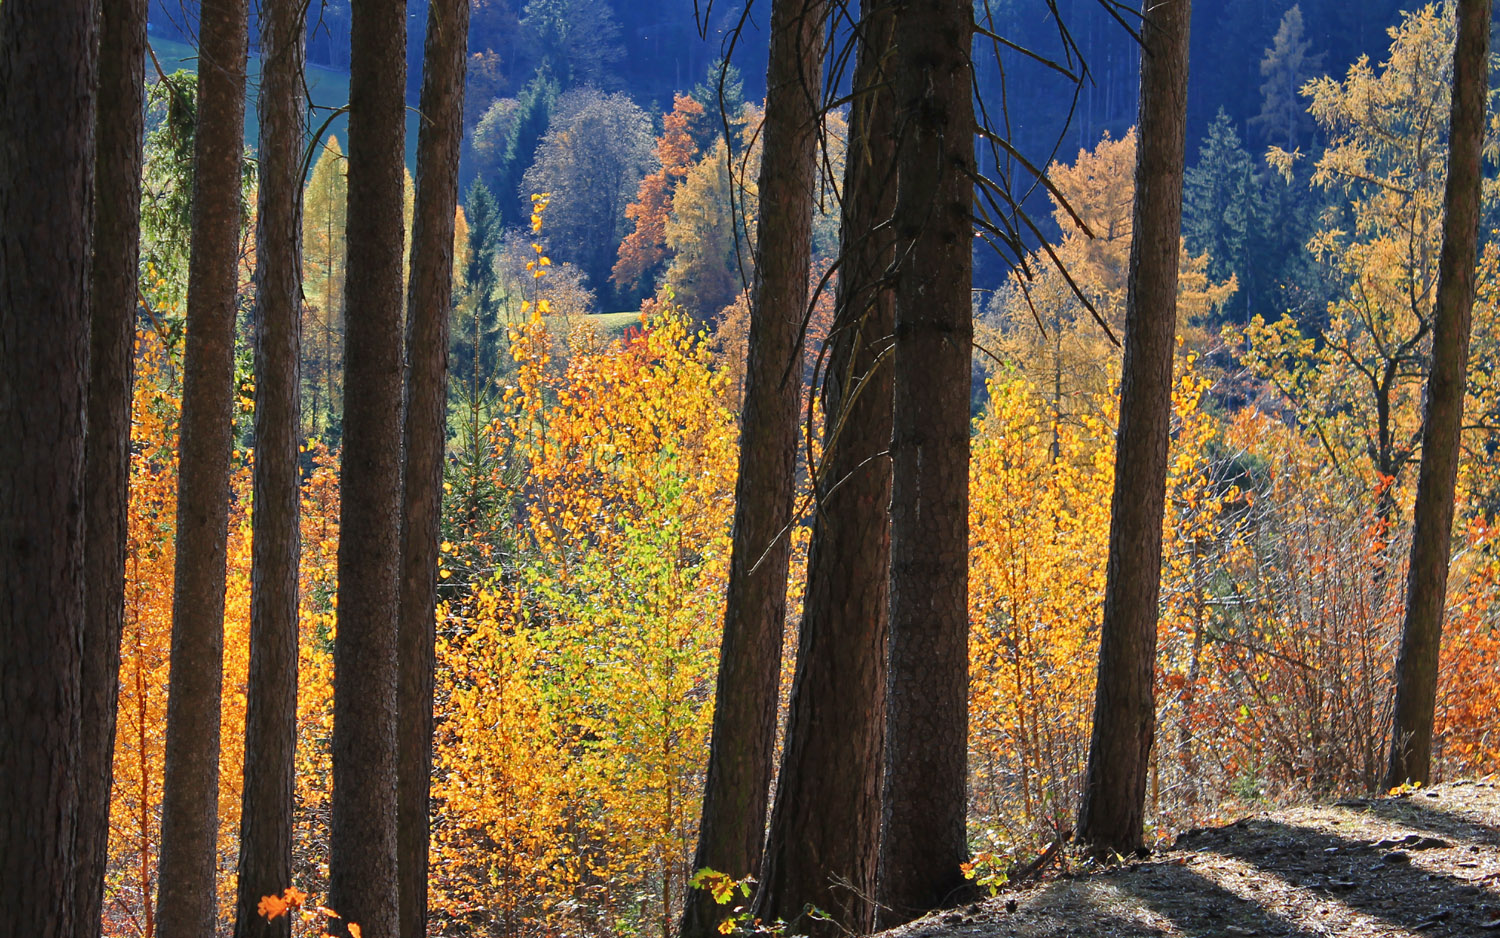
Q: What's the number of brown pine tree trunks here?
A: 11